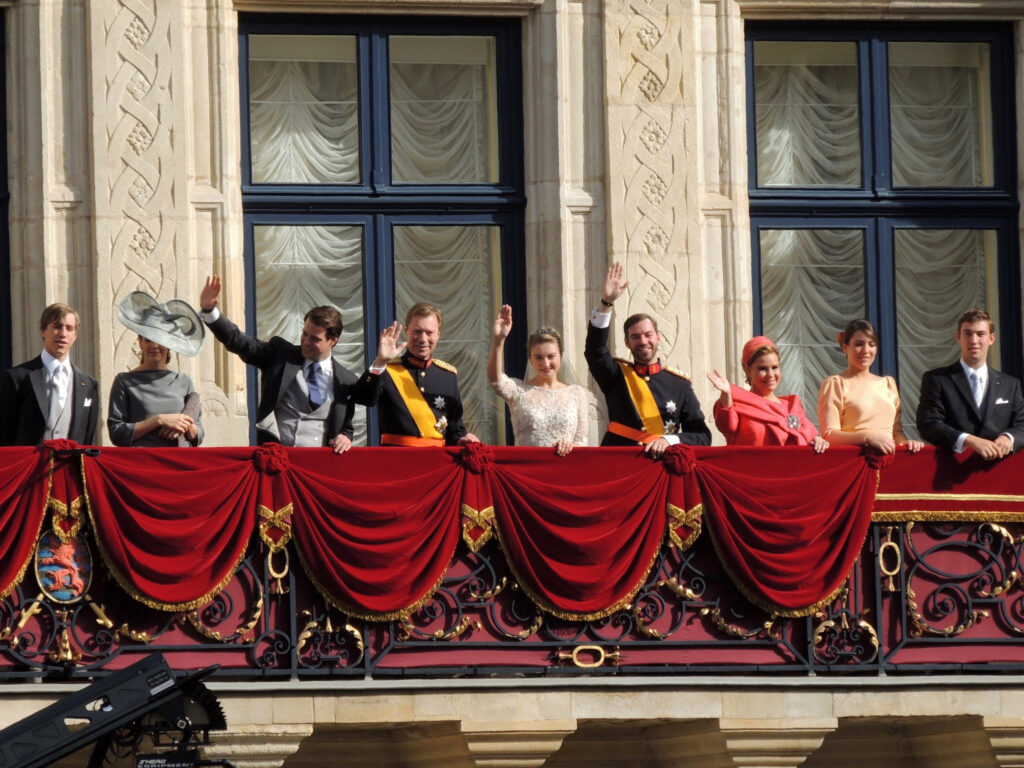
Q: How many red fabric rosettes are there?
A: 5